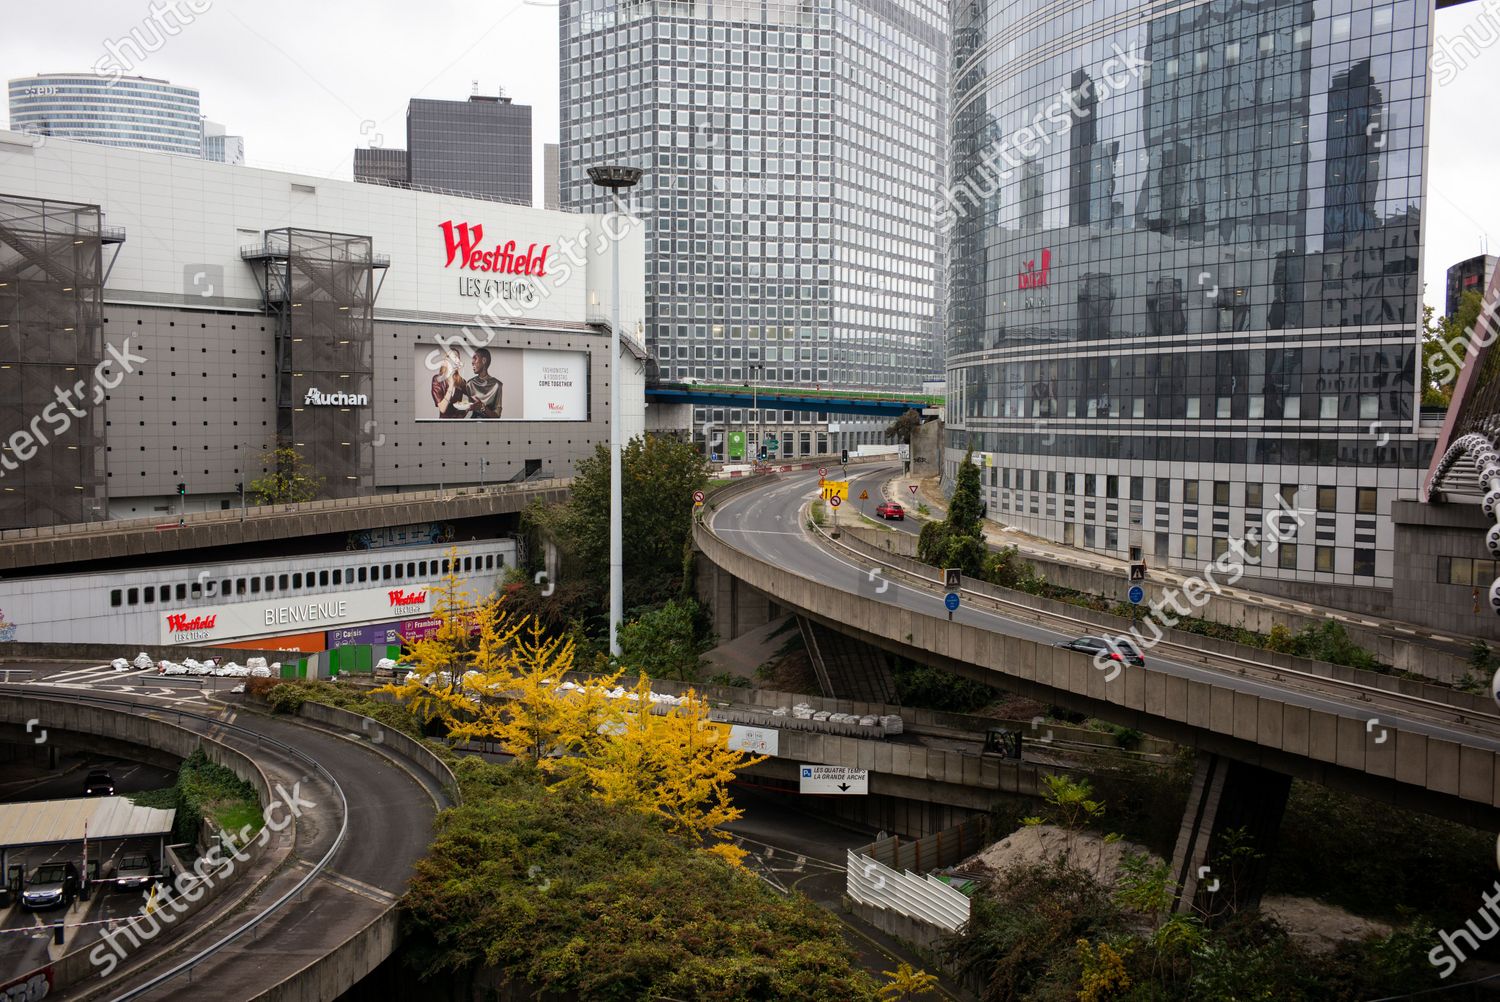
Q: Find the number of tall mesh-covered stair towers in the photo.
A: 2